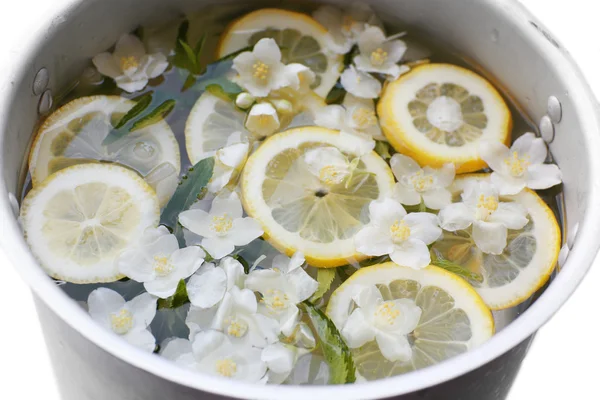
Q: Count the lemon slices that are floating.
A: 8